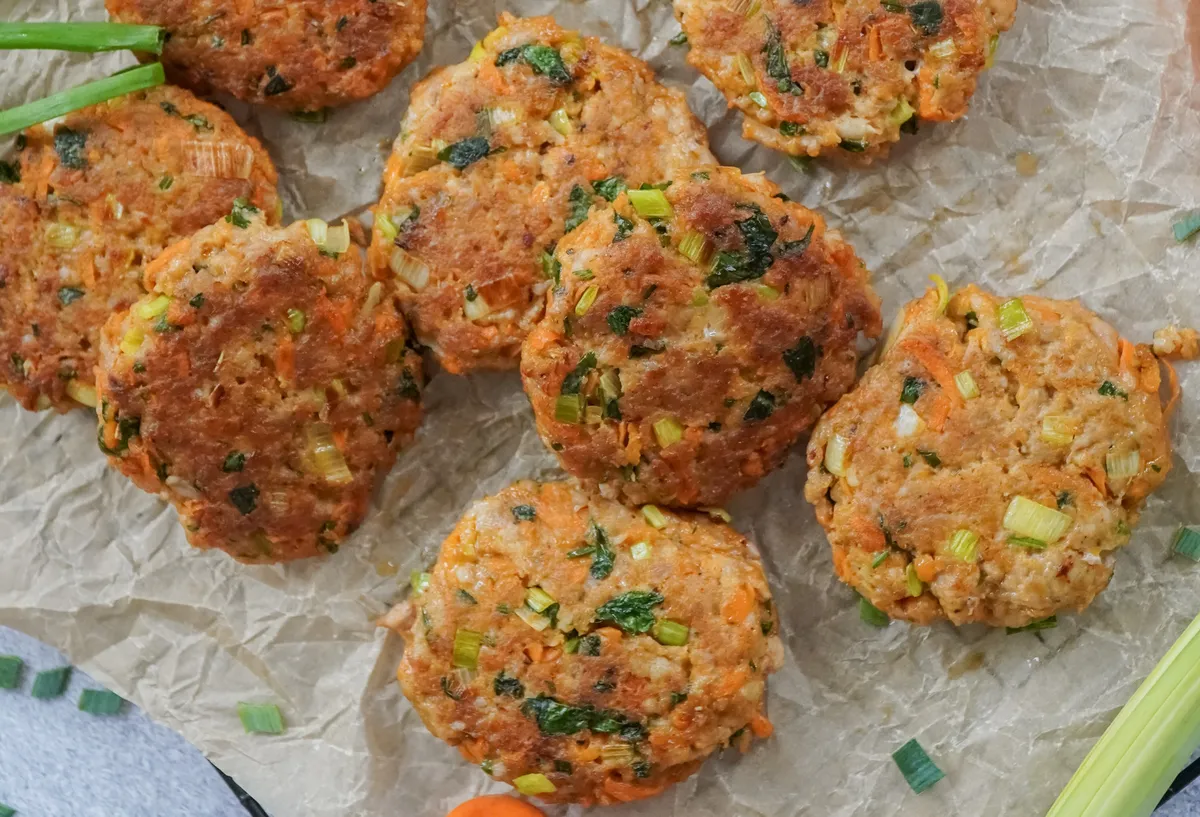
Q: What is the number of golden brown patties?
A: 8